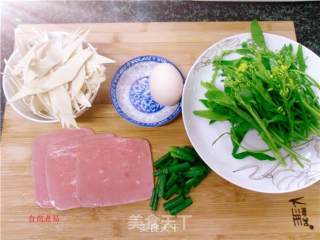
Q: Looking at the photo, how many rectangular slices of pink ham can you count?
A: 3